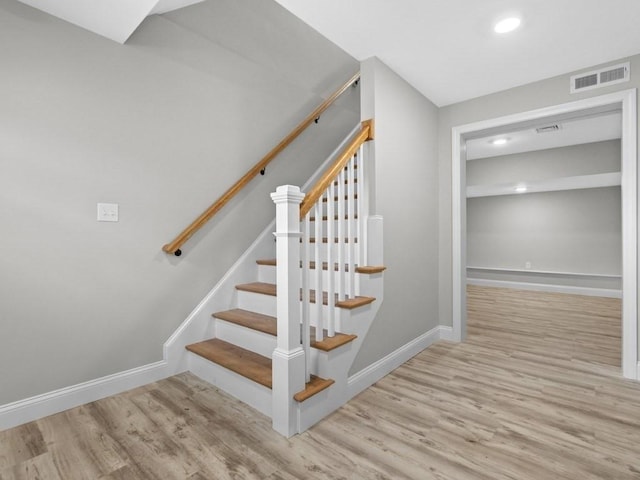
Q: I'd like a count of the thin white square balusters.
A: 6